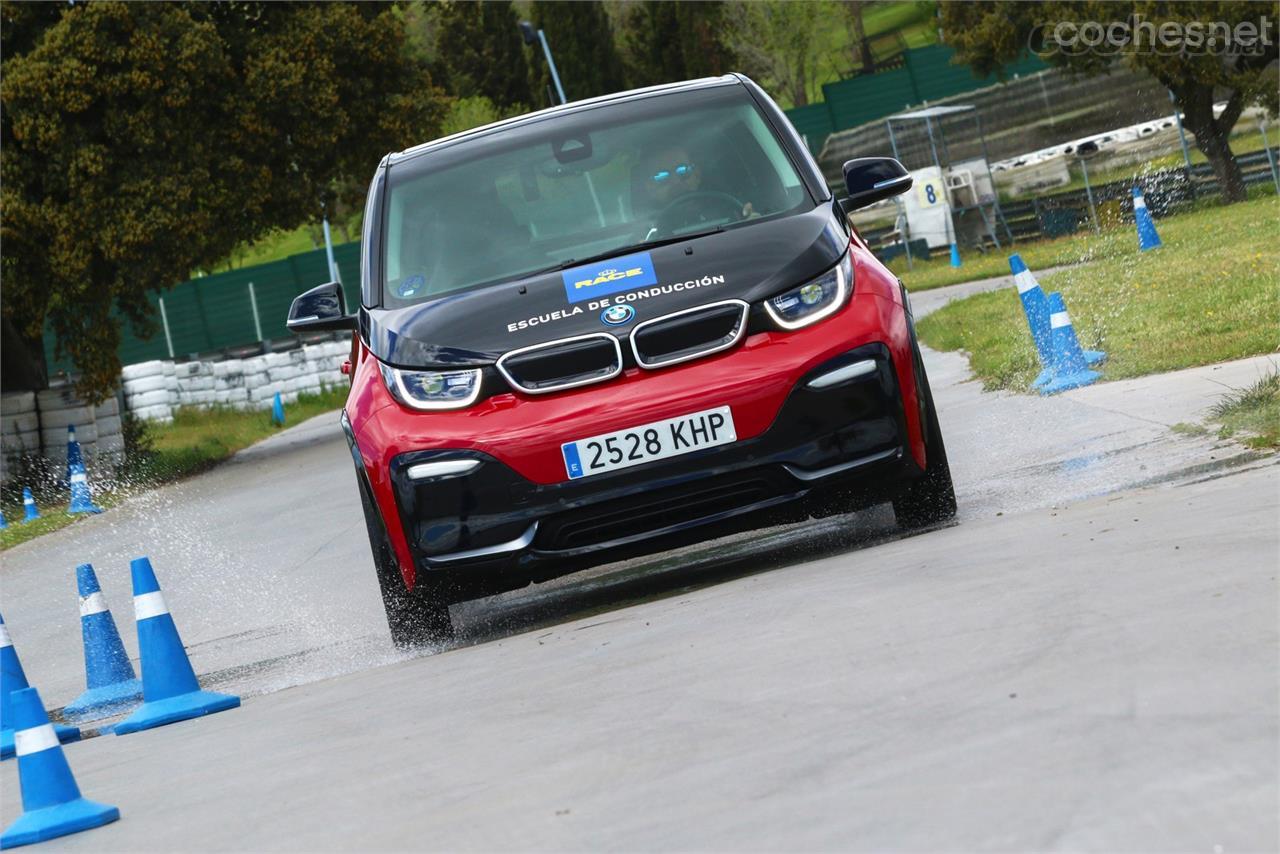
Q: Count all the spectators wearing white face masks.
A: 0